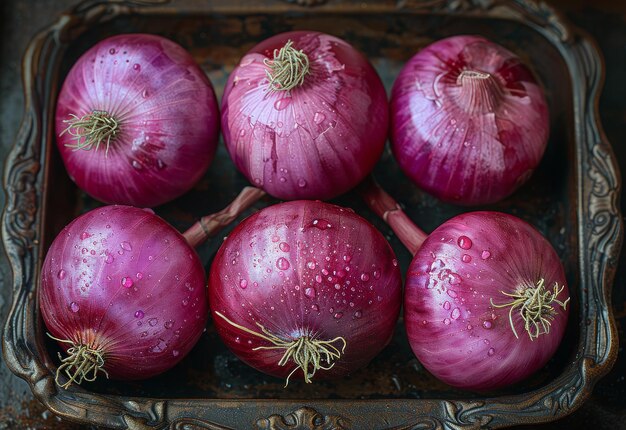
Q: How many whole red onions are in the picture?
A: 6